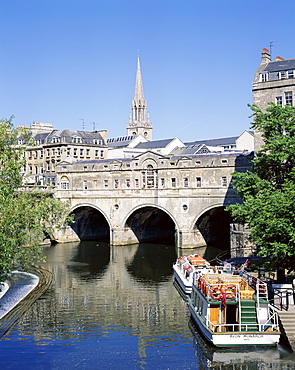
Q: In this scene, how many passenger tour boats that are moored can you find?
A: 2